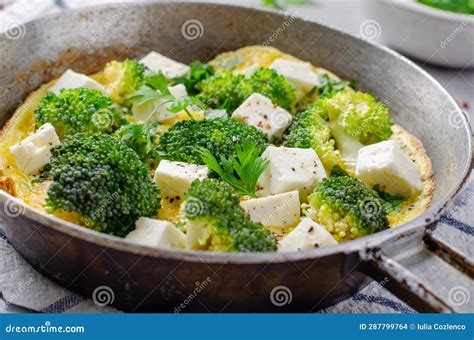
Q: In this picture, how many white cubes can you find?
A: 12